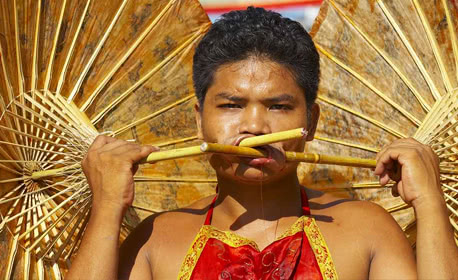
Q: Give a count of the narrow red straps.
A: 2